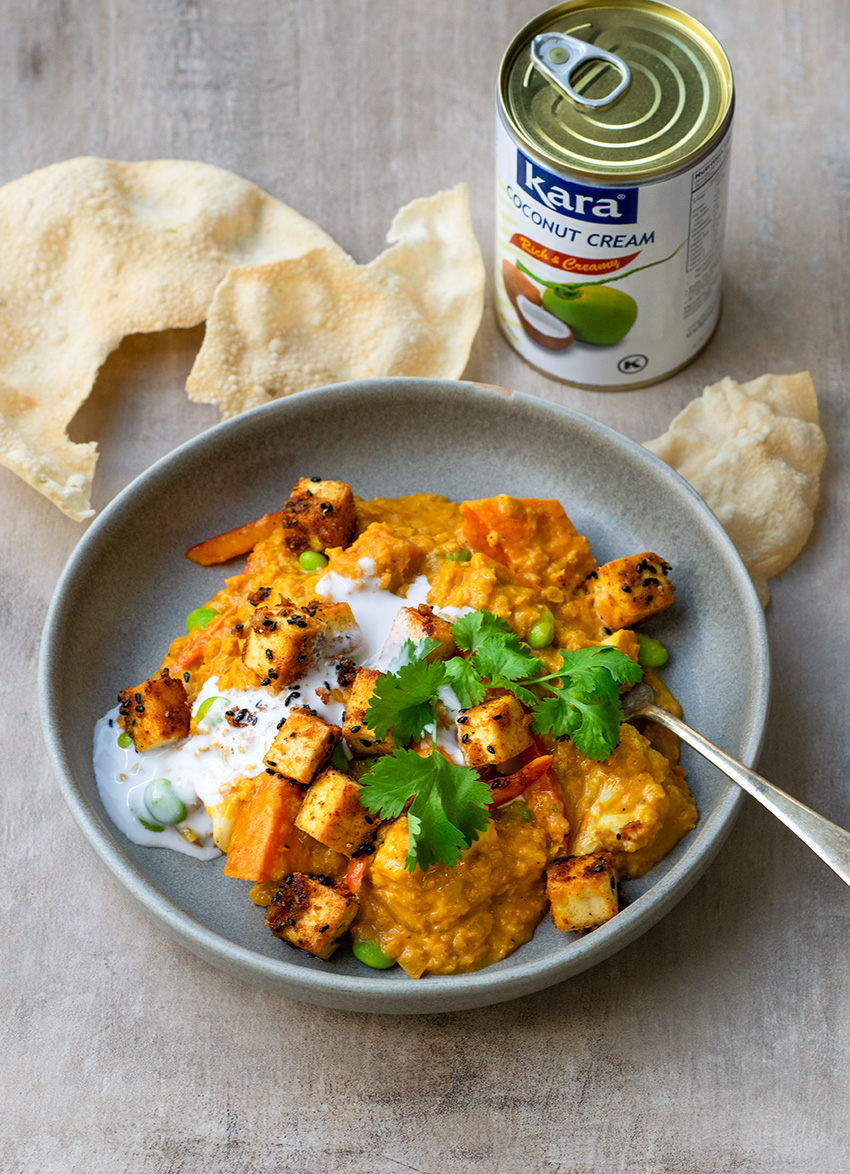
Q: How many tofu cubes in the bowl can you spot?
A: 12